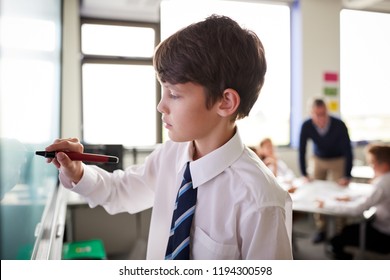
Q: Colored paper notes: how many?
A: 3